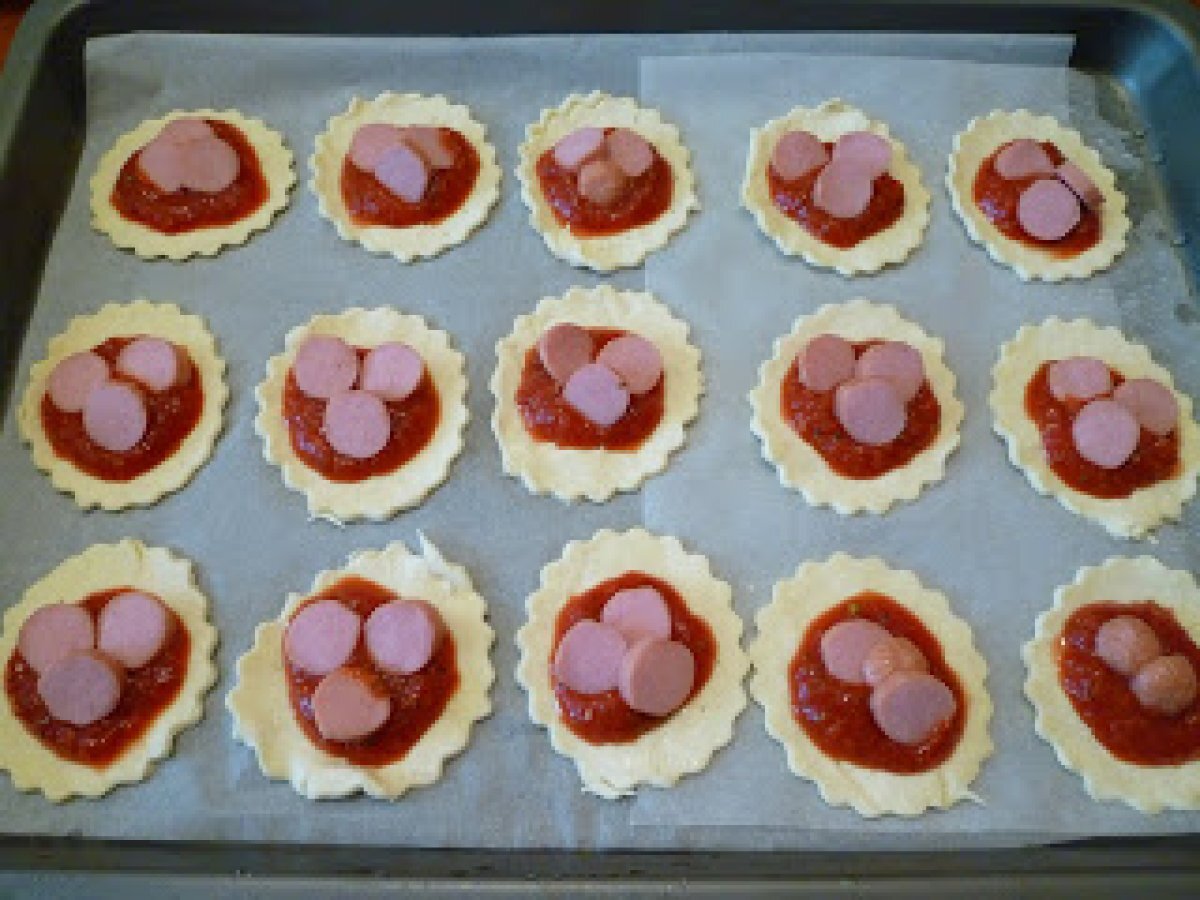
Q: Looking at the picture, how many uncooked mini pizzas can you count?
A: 15